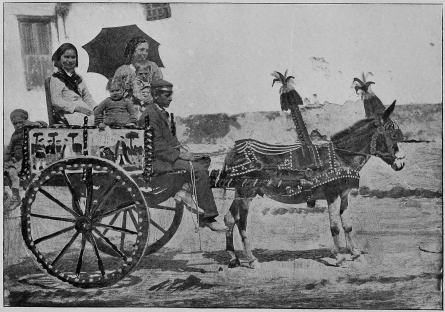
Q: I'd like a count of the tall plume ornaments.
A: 2